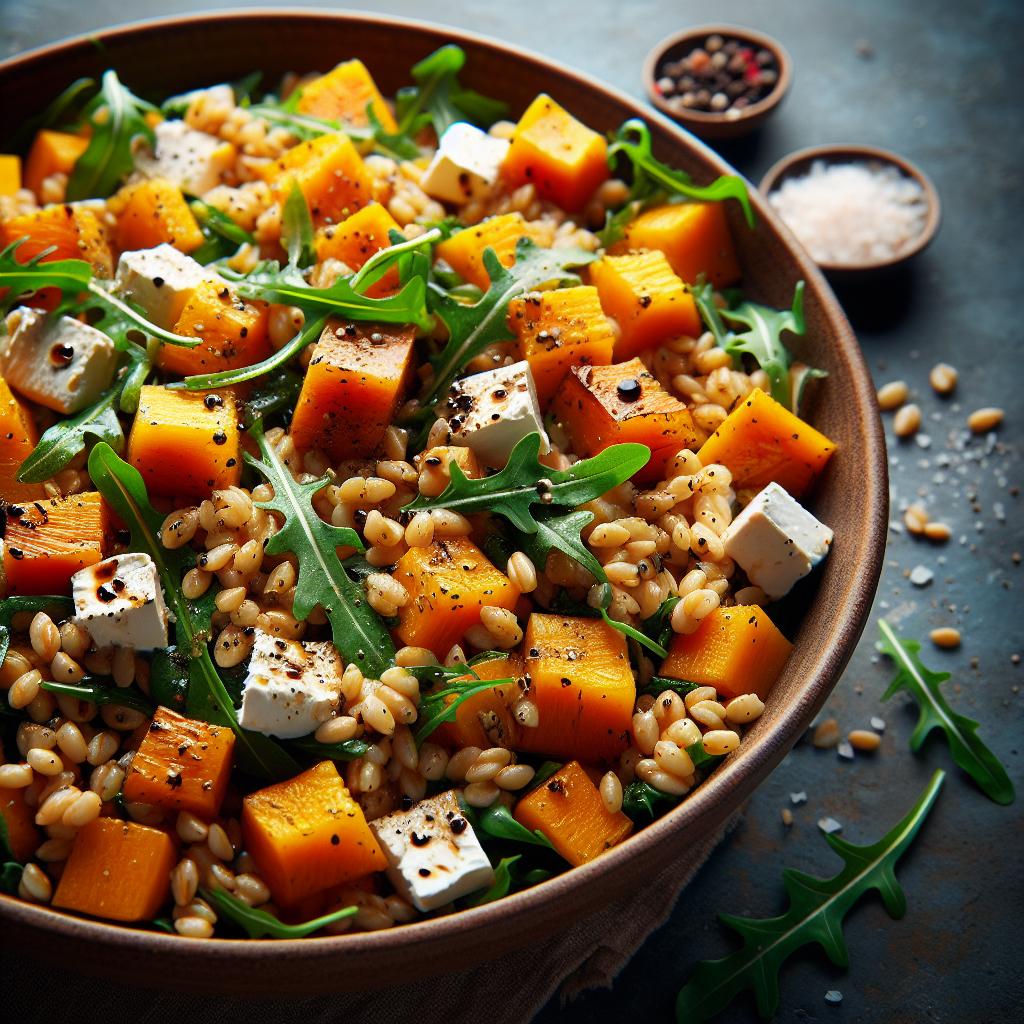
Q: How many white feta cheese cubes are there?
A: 9